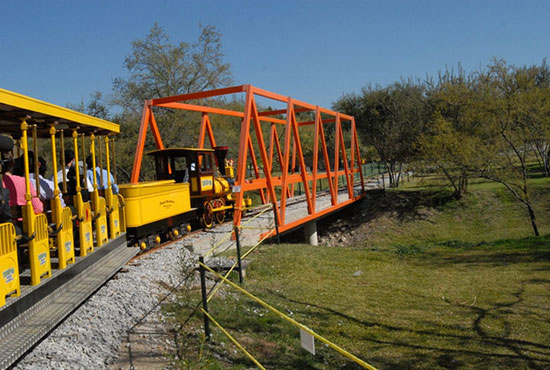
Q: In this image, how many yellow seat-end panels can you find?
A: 6